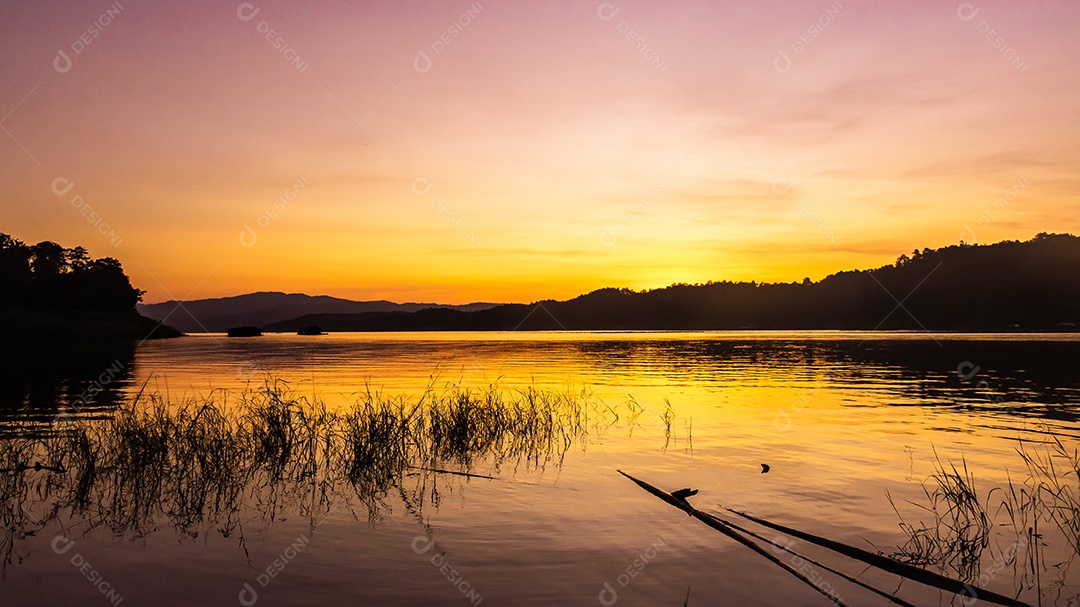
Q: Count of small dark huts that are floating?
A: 2